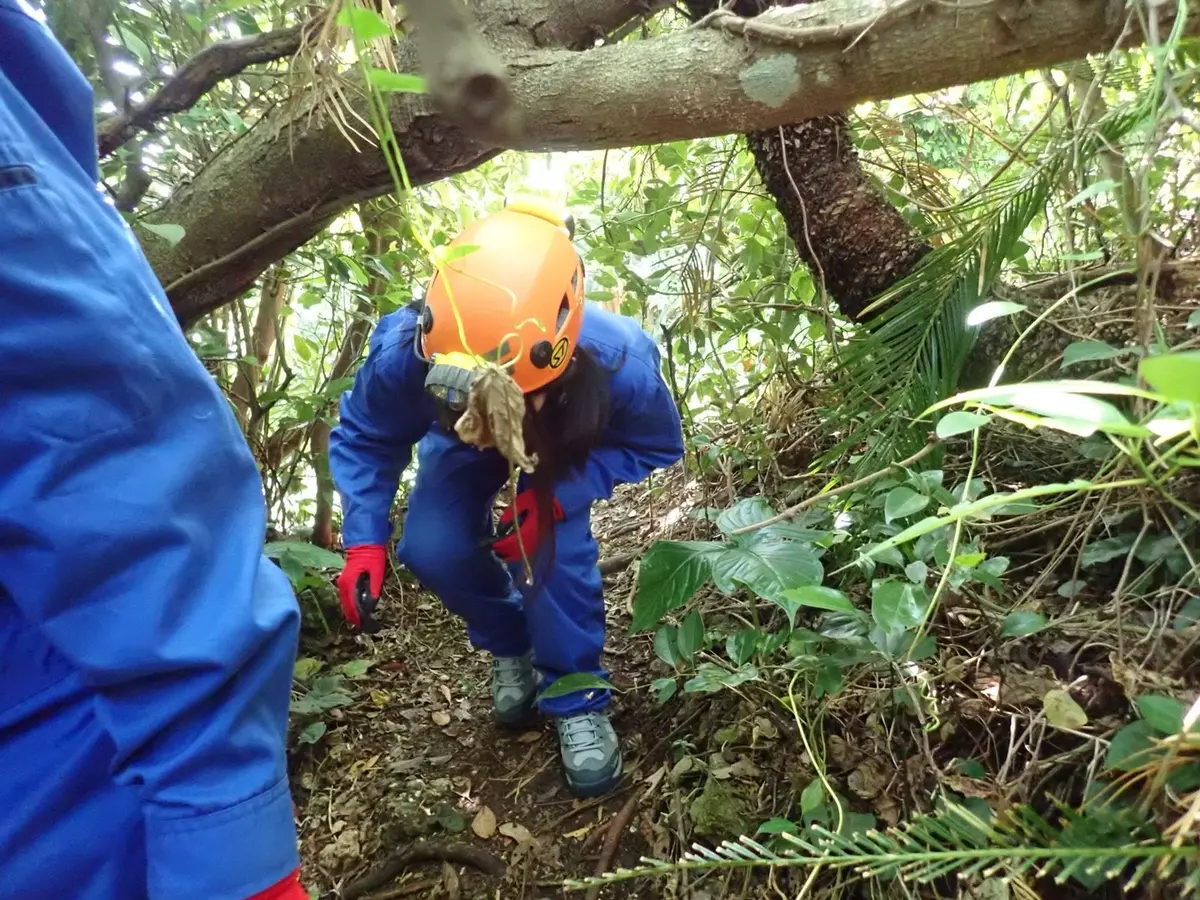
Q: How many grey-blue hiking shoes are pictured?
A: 2